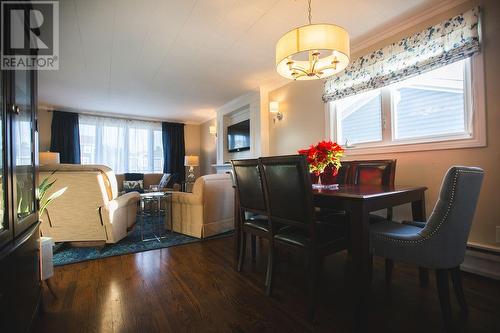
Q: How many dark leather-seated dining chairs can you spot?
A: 4